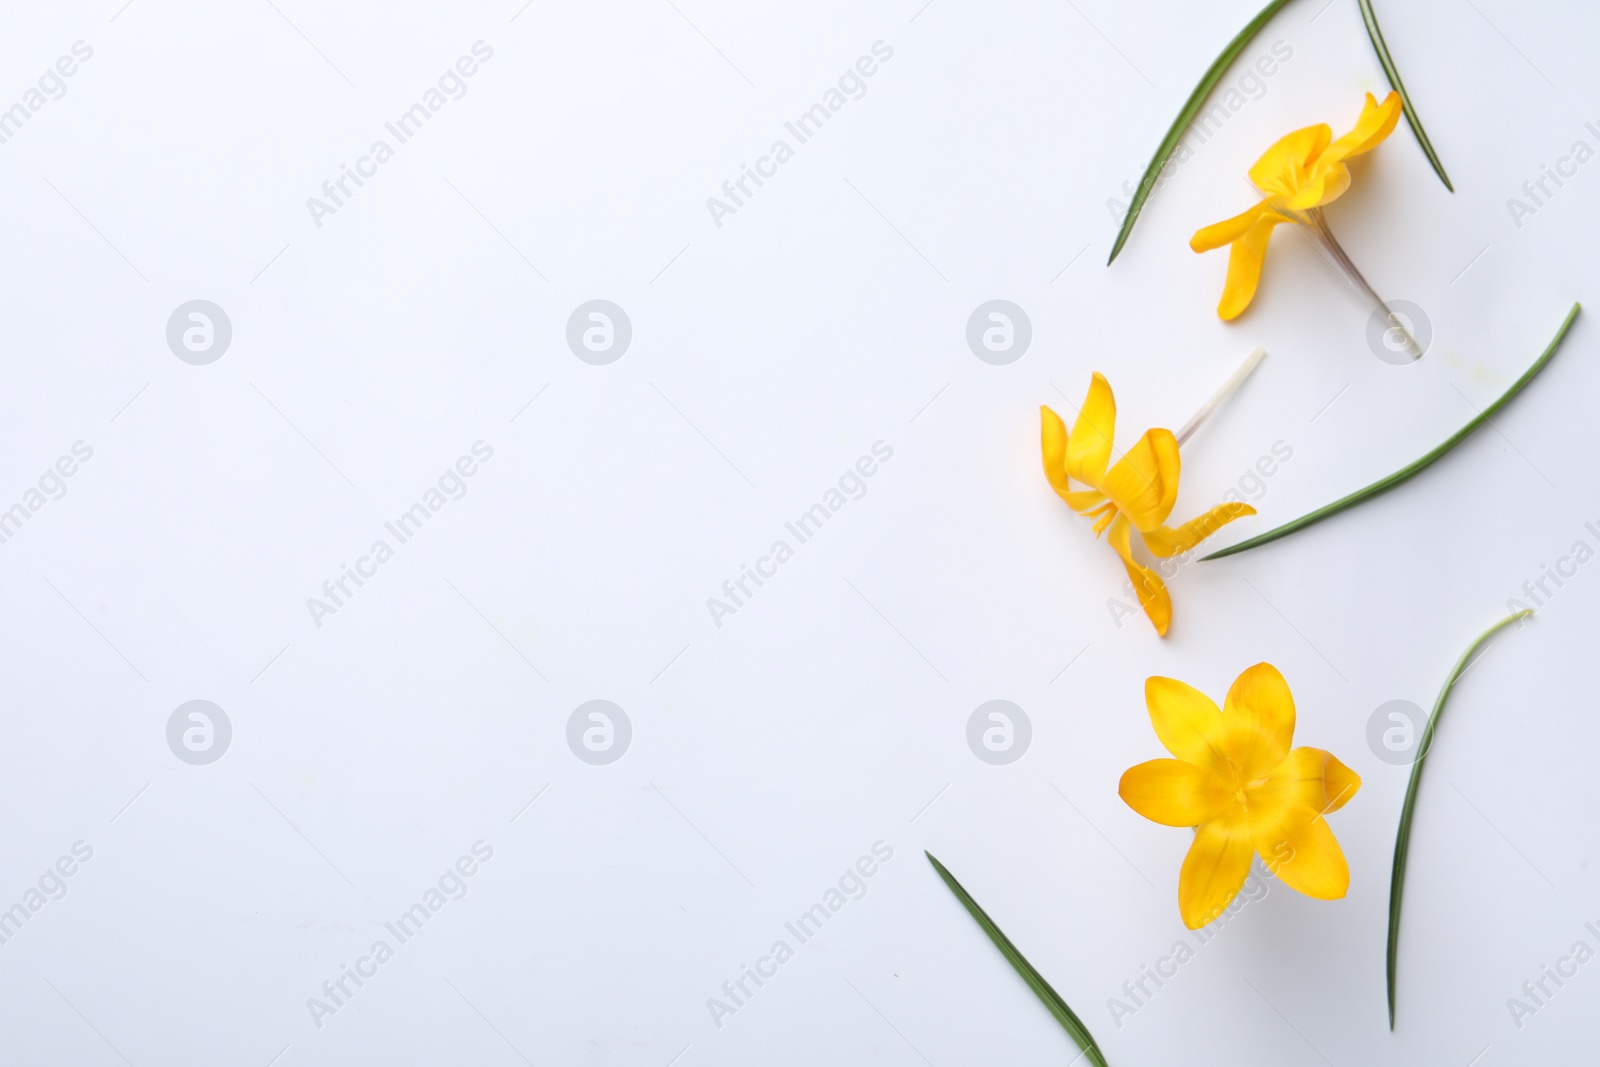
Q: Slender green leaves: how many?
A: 5